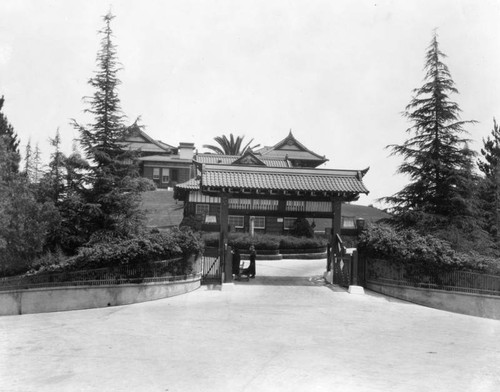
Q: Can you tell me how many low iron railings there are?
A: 2